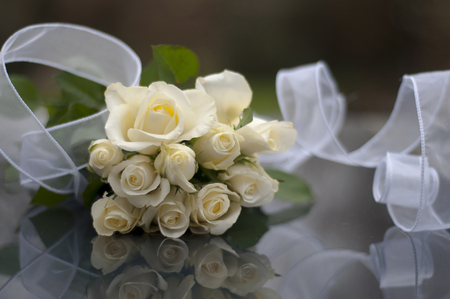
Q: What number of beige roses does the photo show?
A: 11